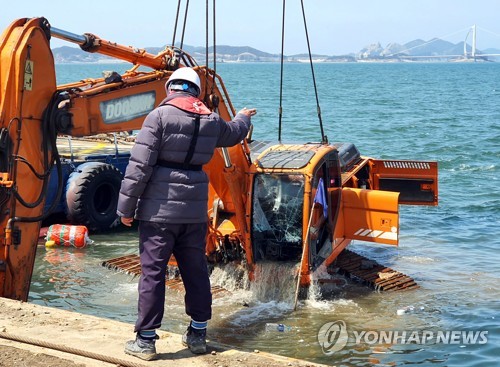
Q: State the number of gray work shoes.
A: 2